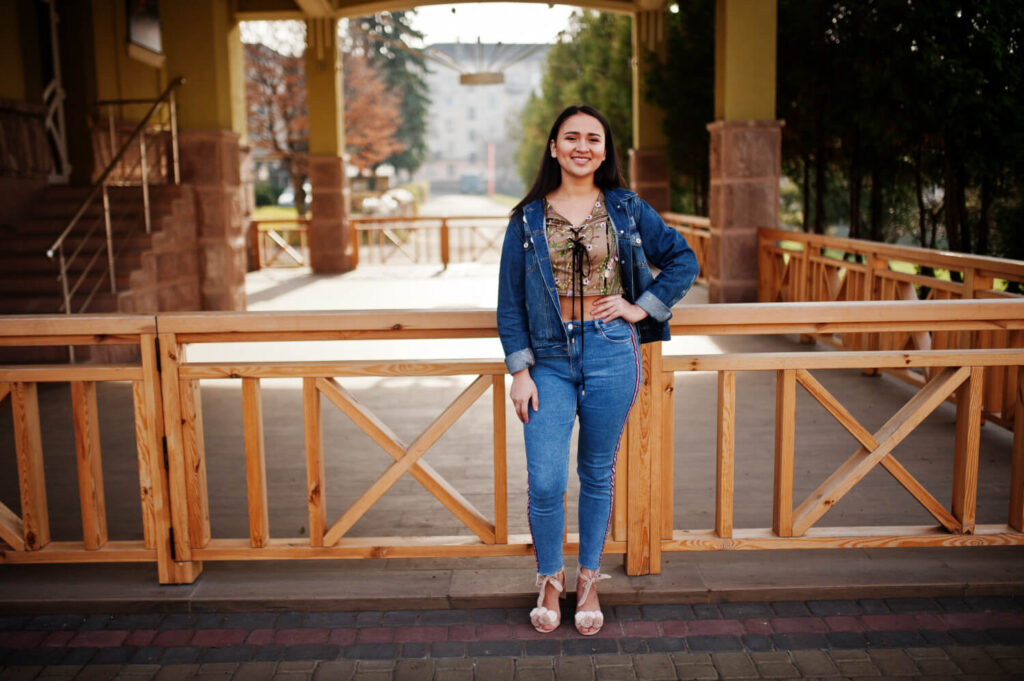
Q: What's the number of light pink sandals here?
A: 2